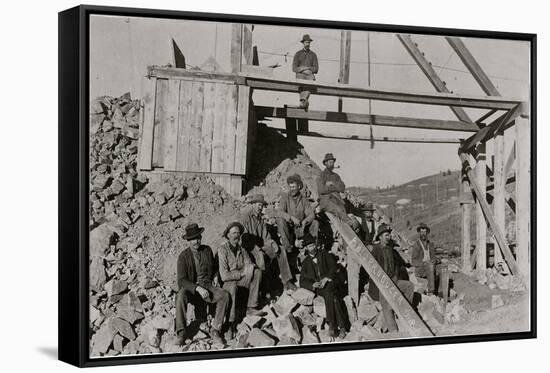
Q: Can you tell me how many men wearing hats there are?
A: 10